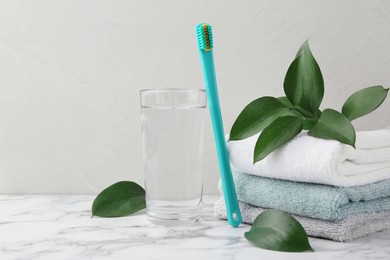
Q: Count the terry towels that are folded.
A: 3